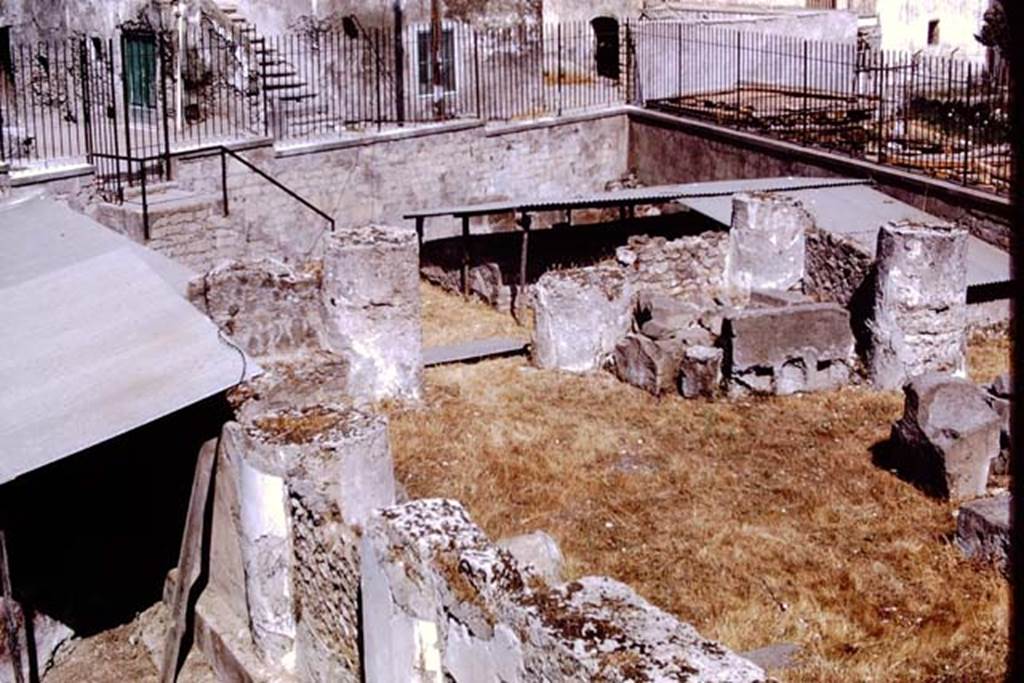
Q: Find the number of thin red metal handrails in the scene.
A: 0